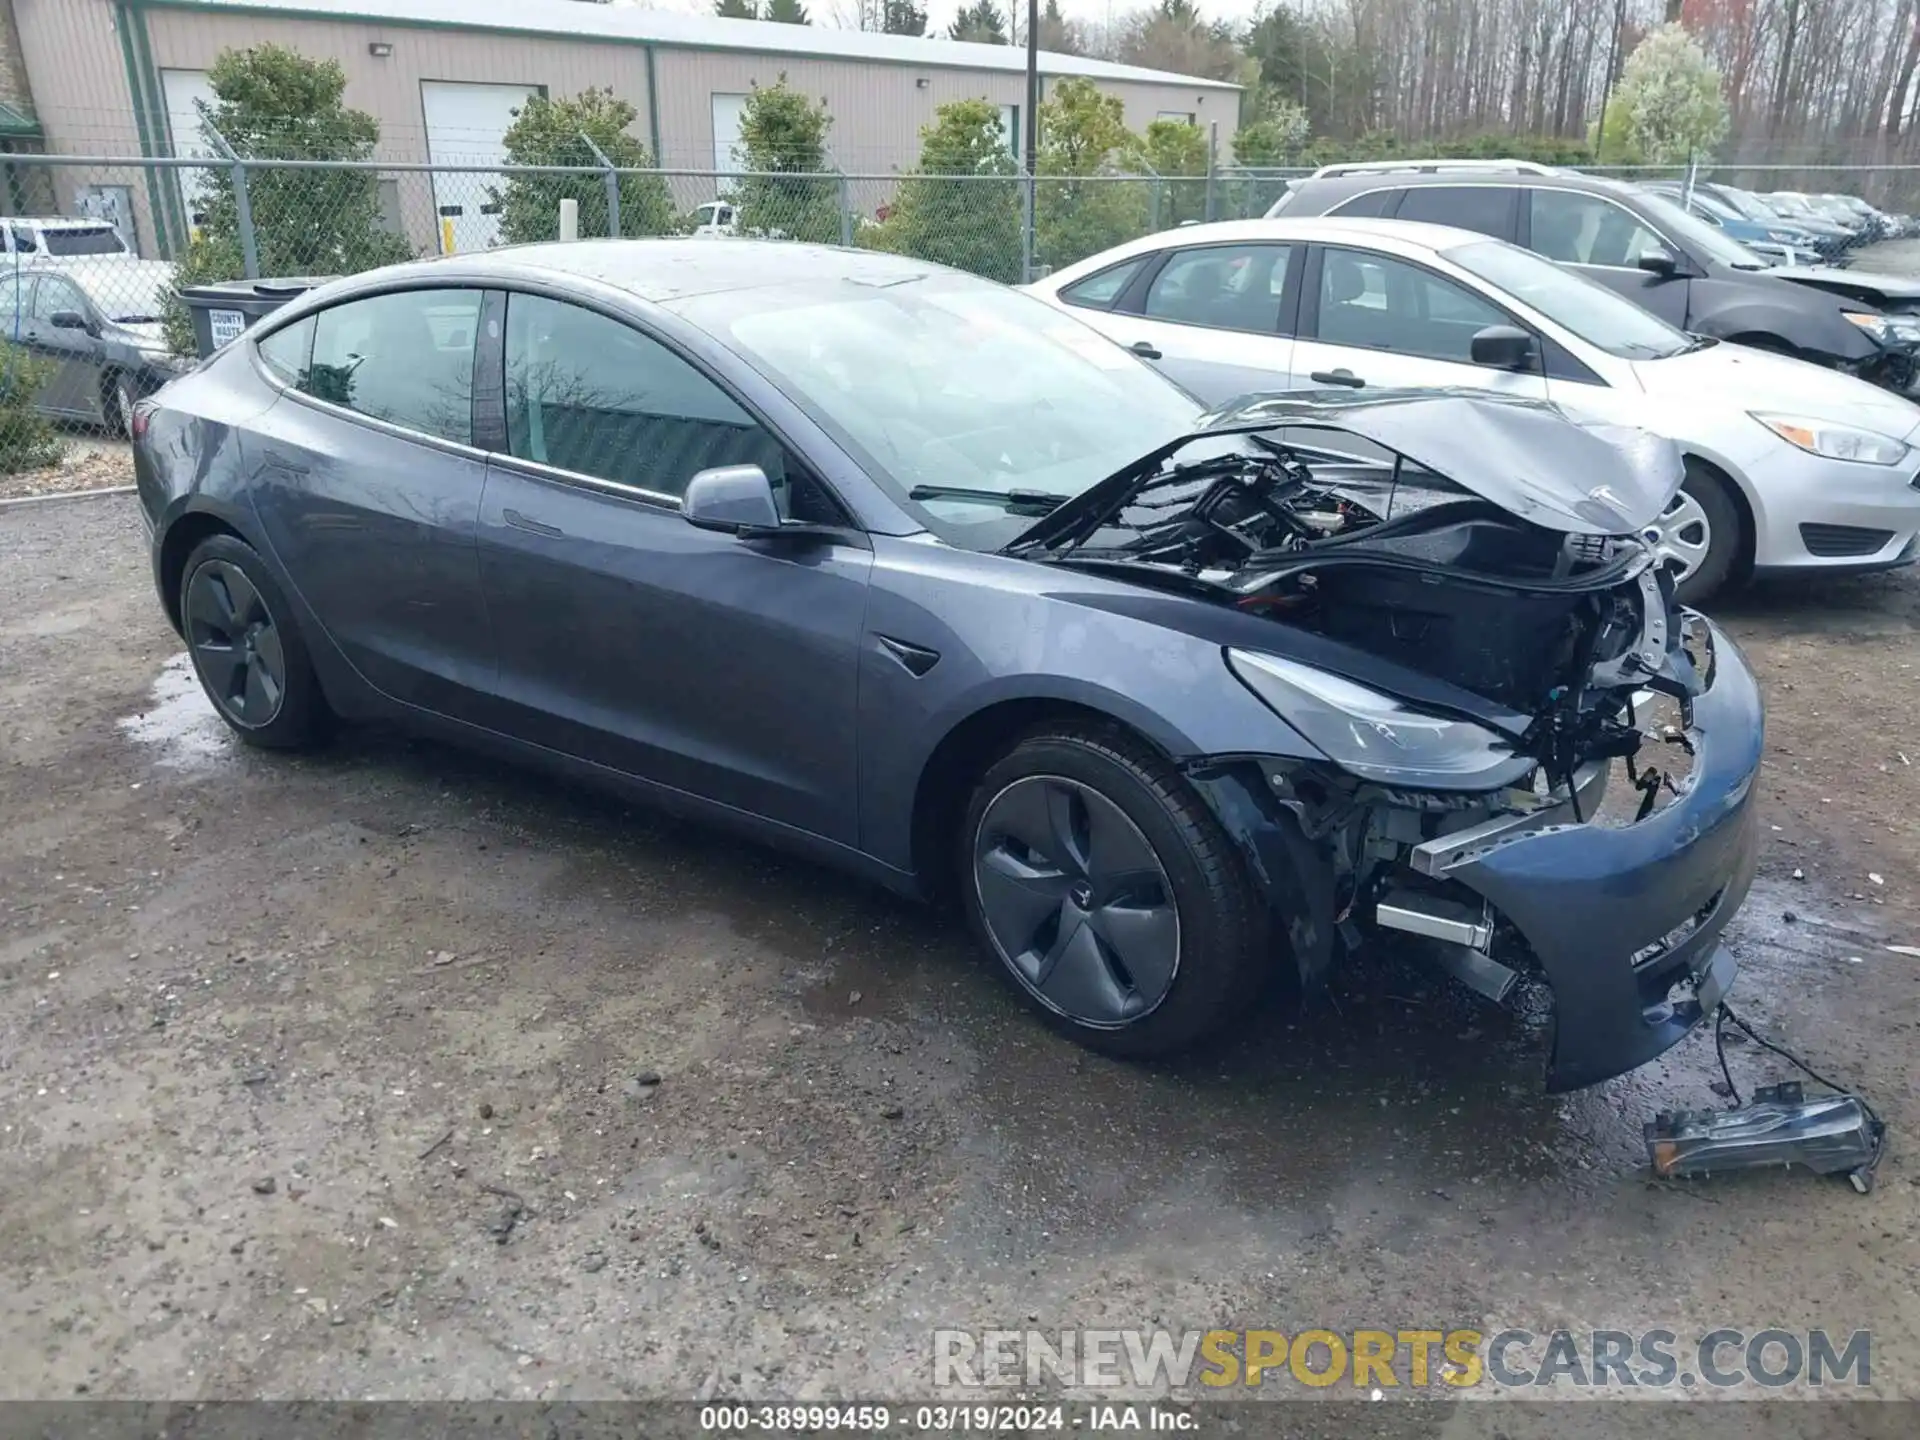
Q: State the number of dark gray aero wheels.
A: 2